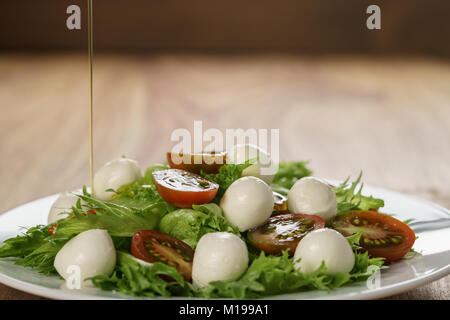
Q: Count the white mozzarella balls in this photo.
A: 8